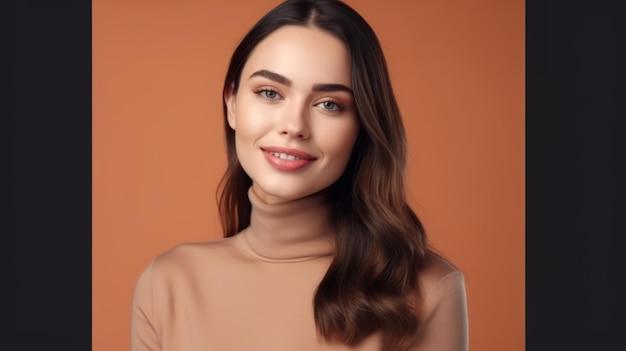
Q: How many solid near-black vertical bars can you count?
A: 2